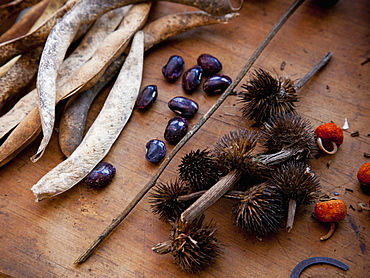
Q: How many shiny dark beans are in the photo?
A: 9